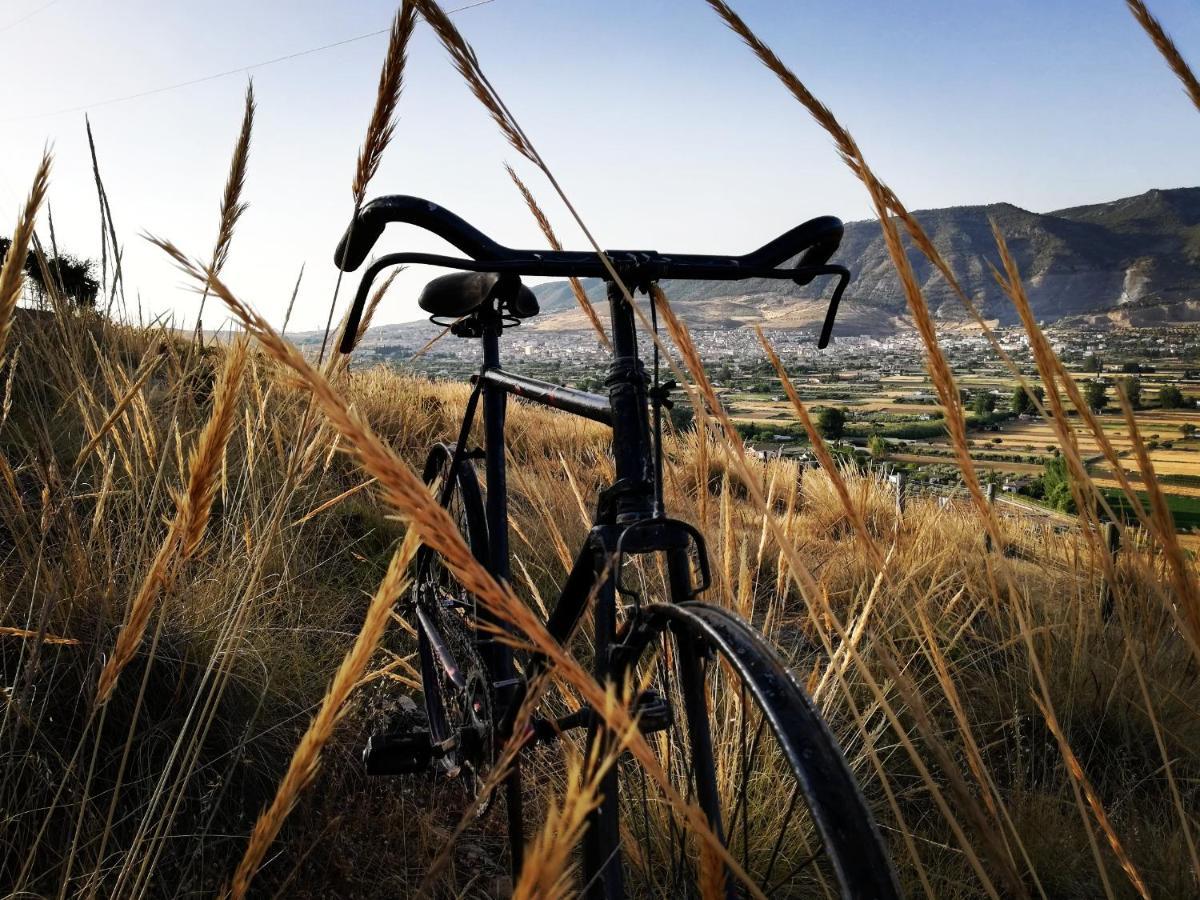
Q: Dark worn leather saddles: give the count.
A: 1